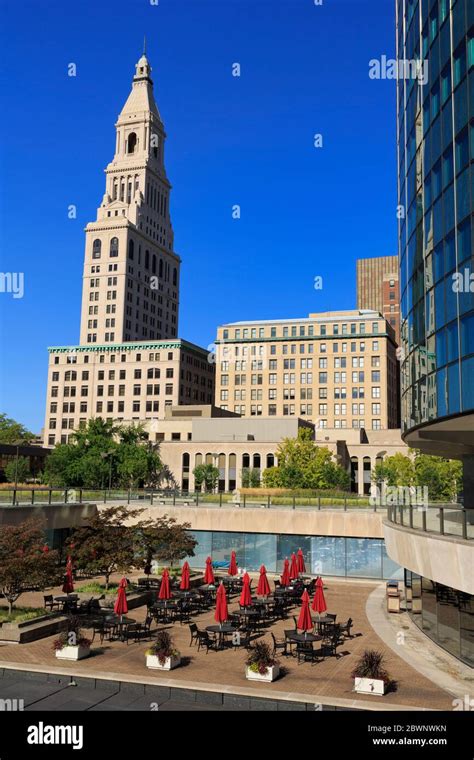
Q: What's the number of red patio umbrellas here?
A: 14